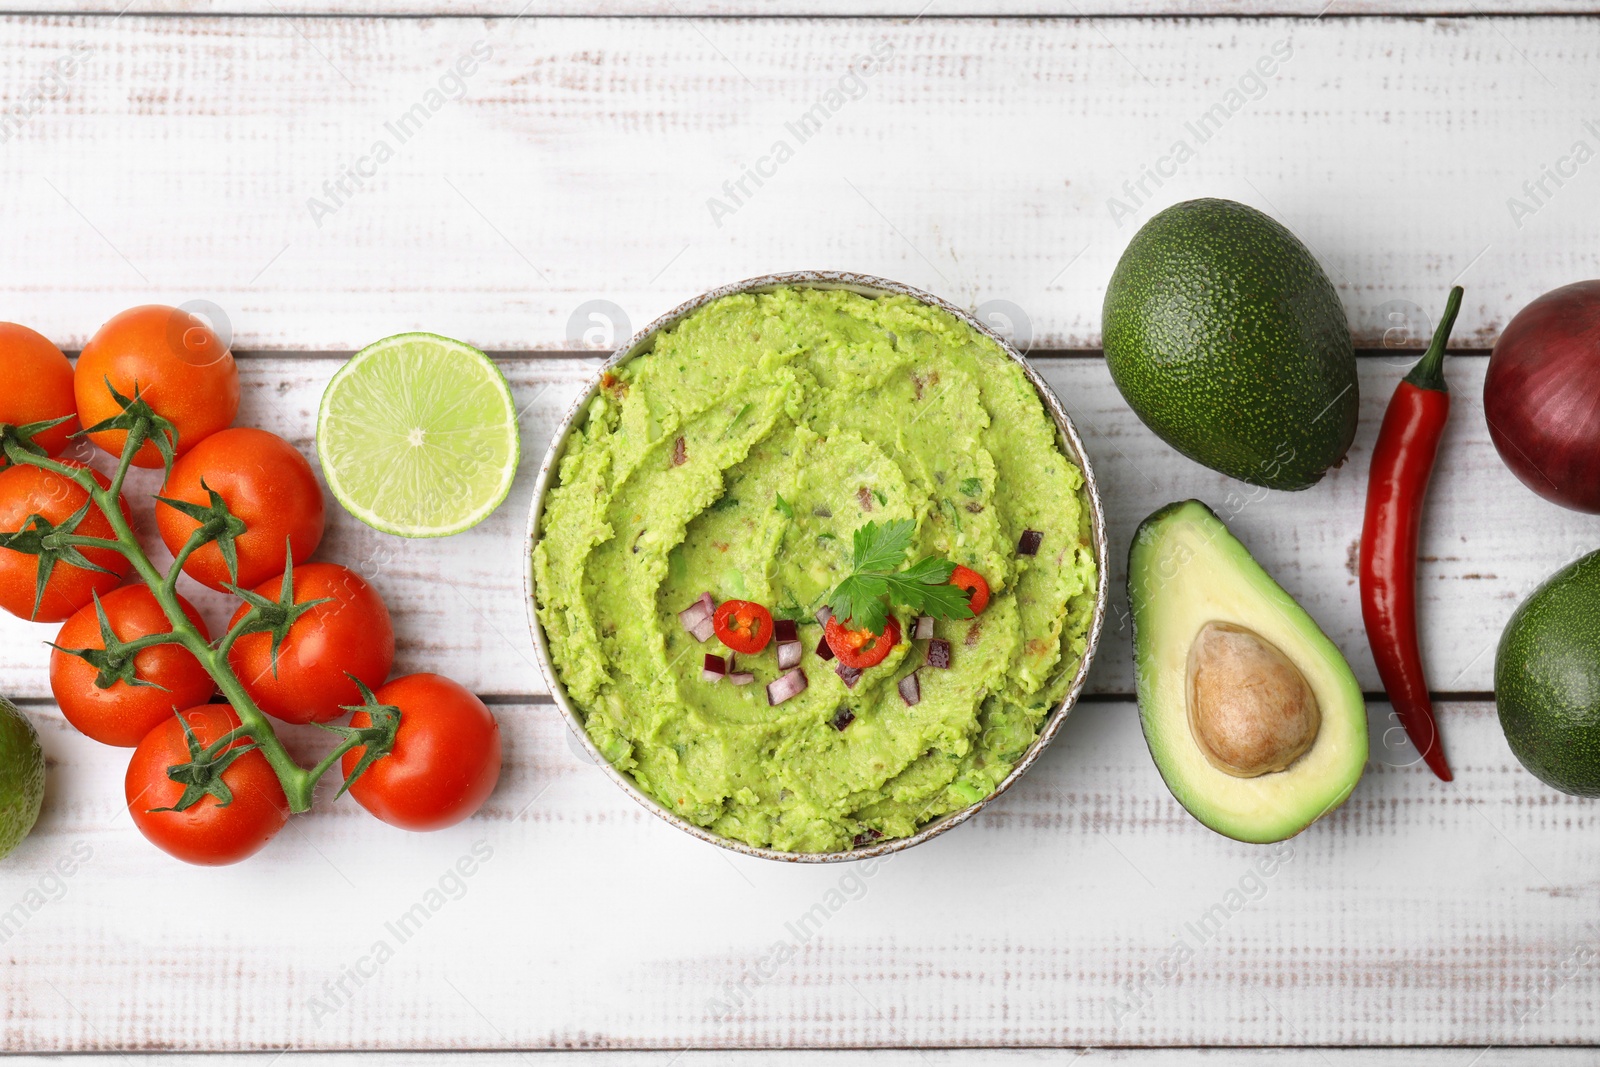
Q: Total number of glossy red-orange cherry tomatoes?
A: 8